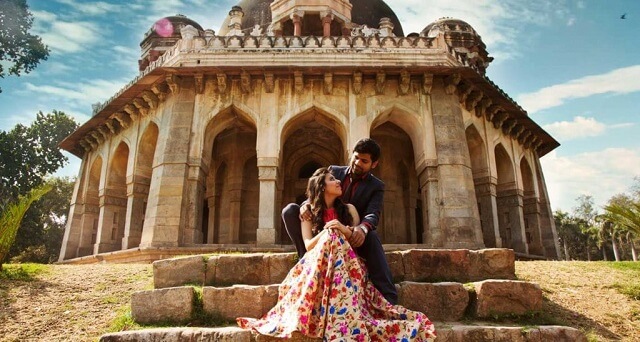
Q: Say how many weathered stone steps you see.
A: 3